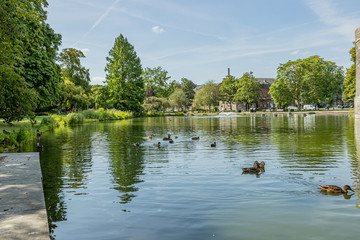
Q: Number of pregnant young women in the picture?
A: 0